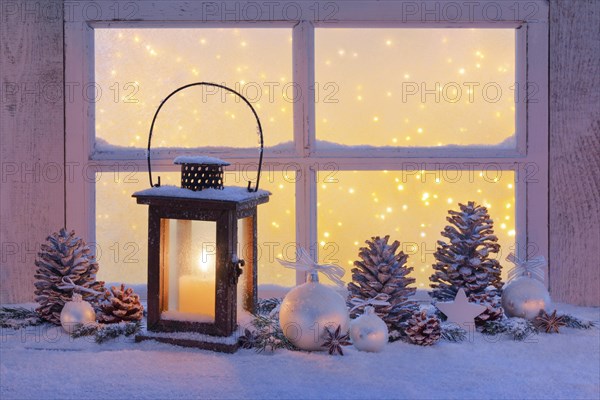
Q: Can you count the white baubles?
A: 4